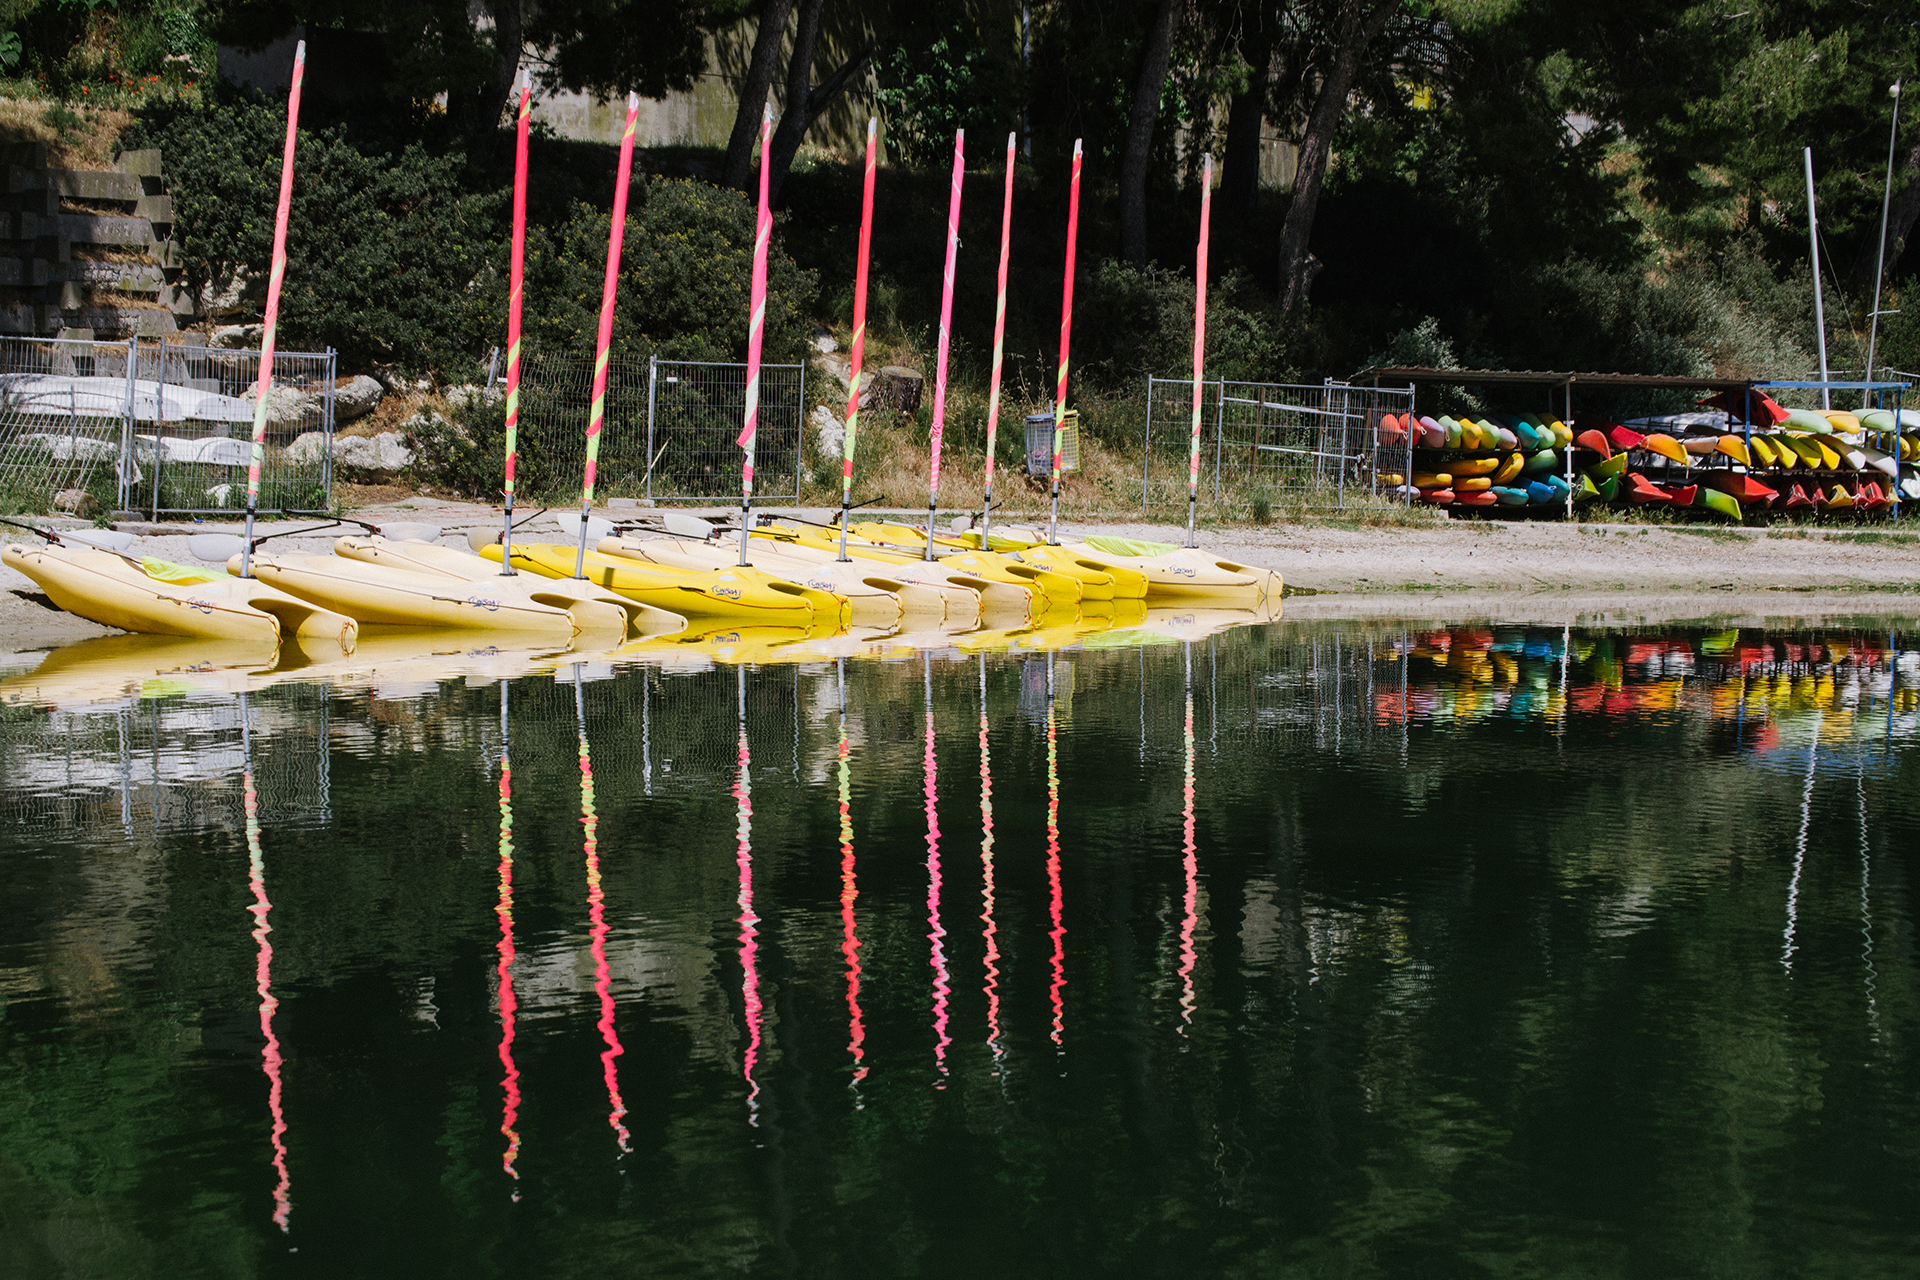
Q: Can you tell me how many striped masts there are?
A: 9